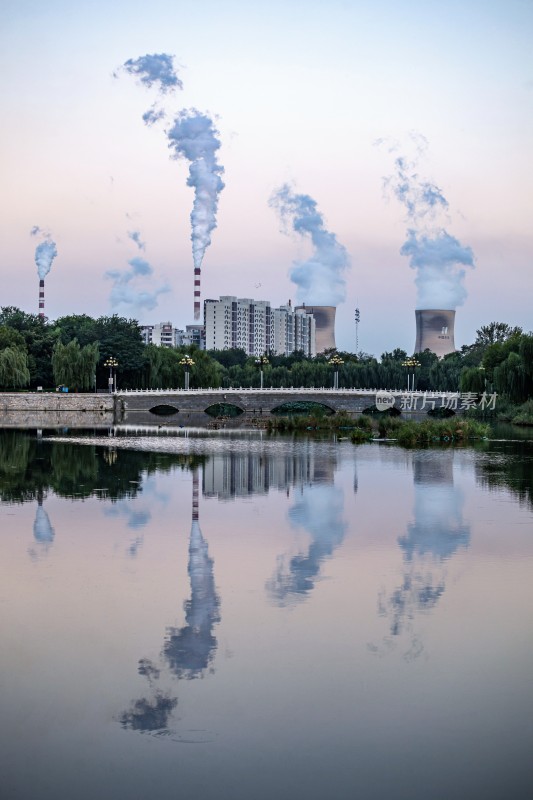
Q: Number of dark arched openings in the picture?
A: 5